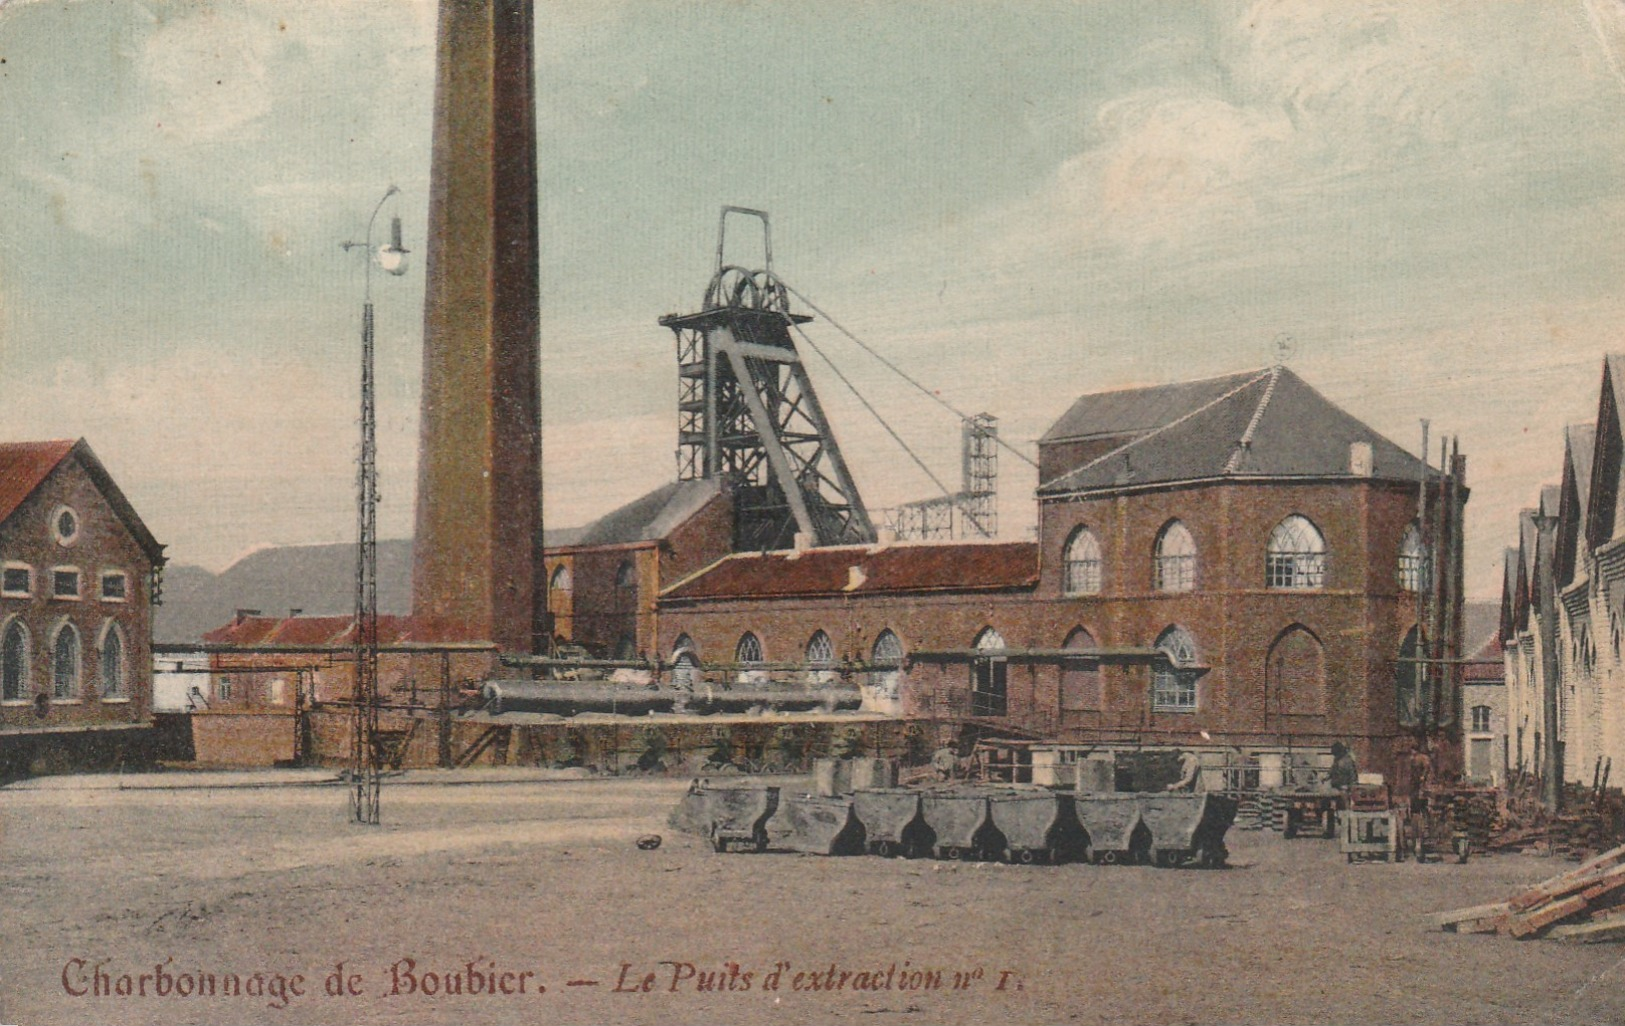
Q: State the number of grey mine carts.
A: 7